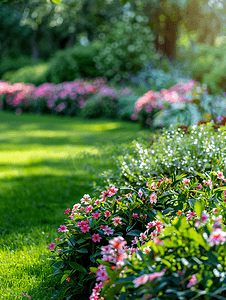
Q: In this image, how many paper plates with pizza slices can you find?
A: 0